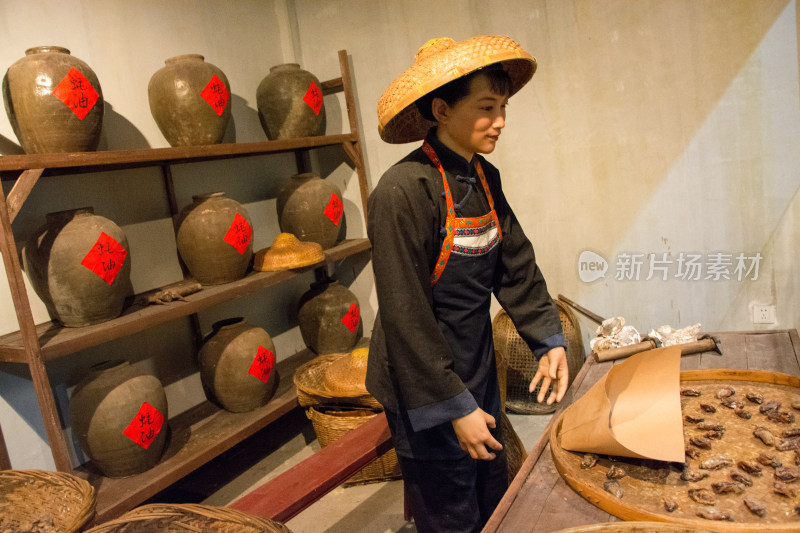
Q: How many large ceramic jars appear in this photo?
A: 9